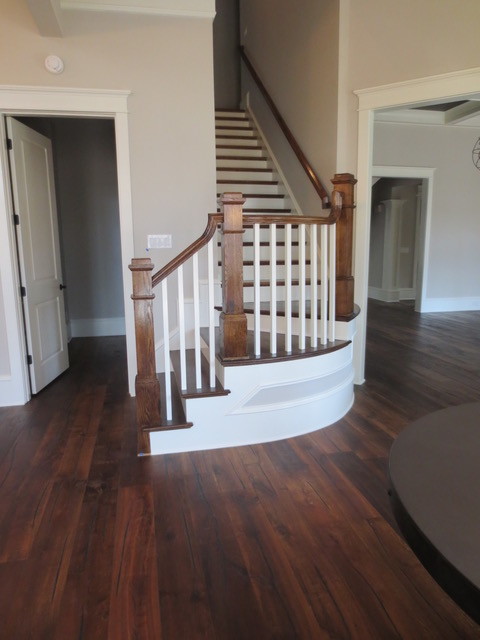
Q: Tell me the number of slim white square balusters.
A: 11